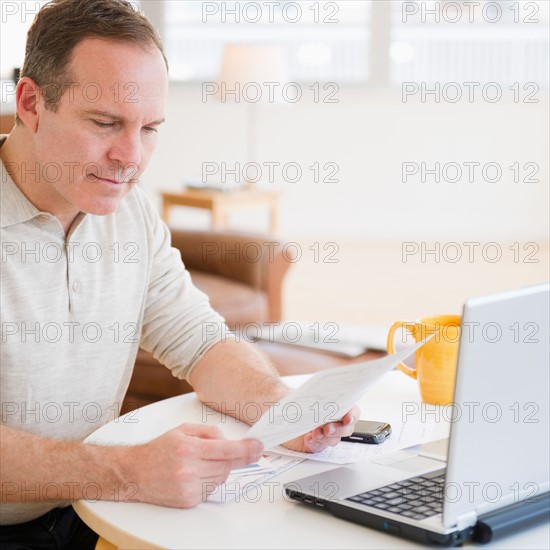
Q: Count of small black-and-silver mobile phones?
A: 1